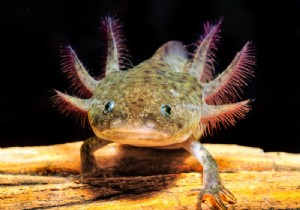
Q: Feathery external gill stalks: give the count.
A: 6